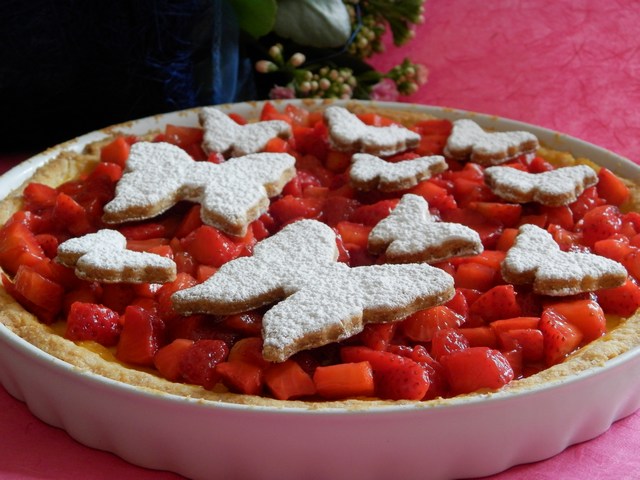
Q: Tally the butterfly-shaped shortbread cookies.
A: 10